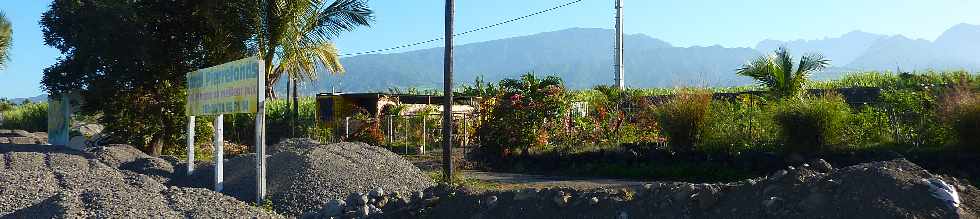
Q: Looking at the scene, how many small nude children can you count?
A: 0